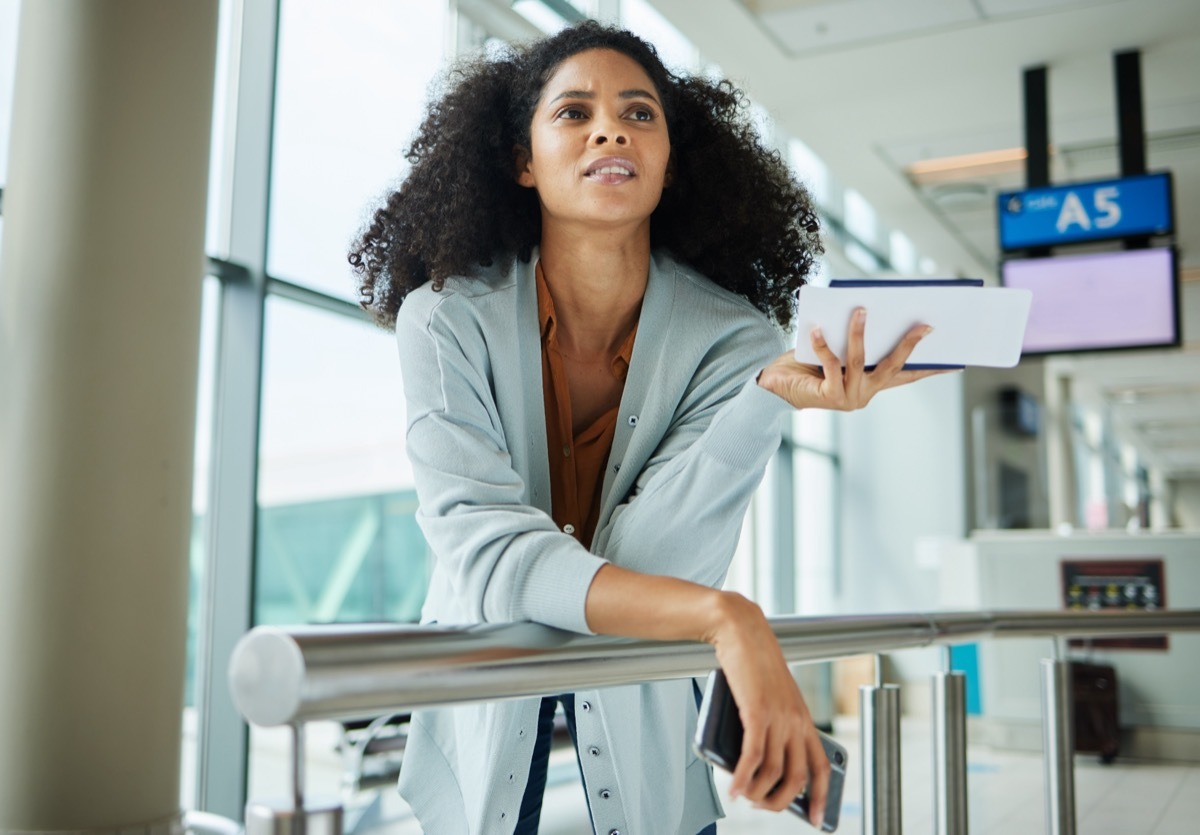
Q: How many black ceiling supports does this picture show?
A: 2